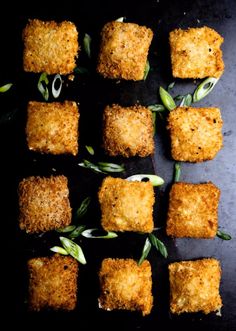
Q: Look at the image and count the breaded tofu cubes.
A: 12